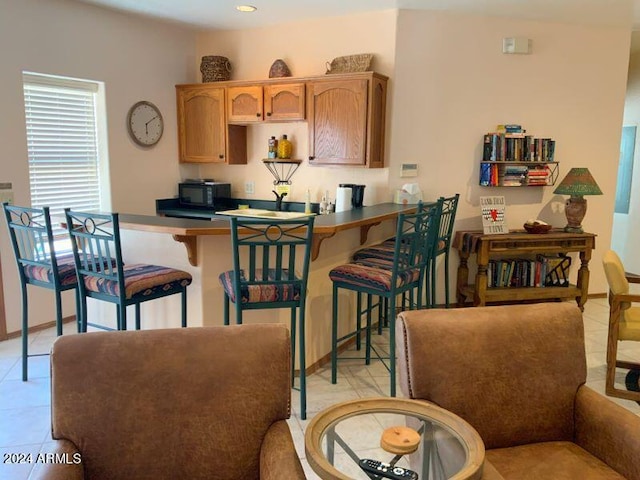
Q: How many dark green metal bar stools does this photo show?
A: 6